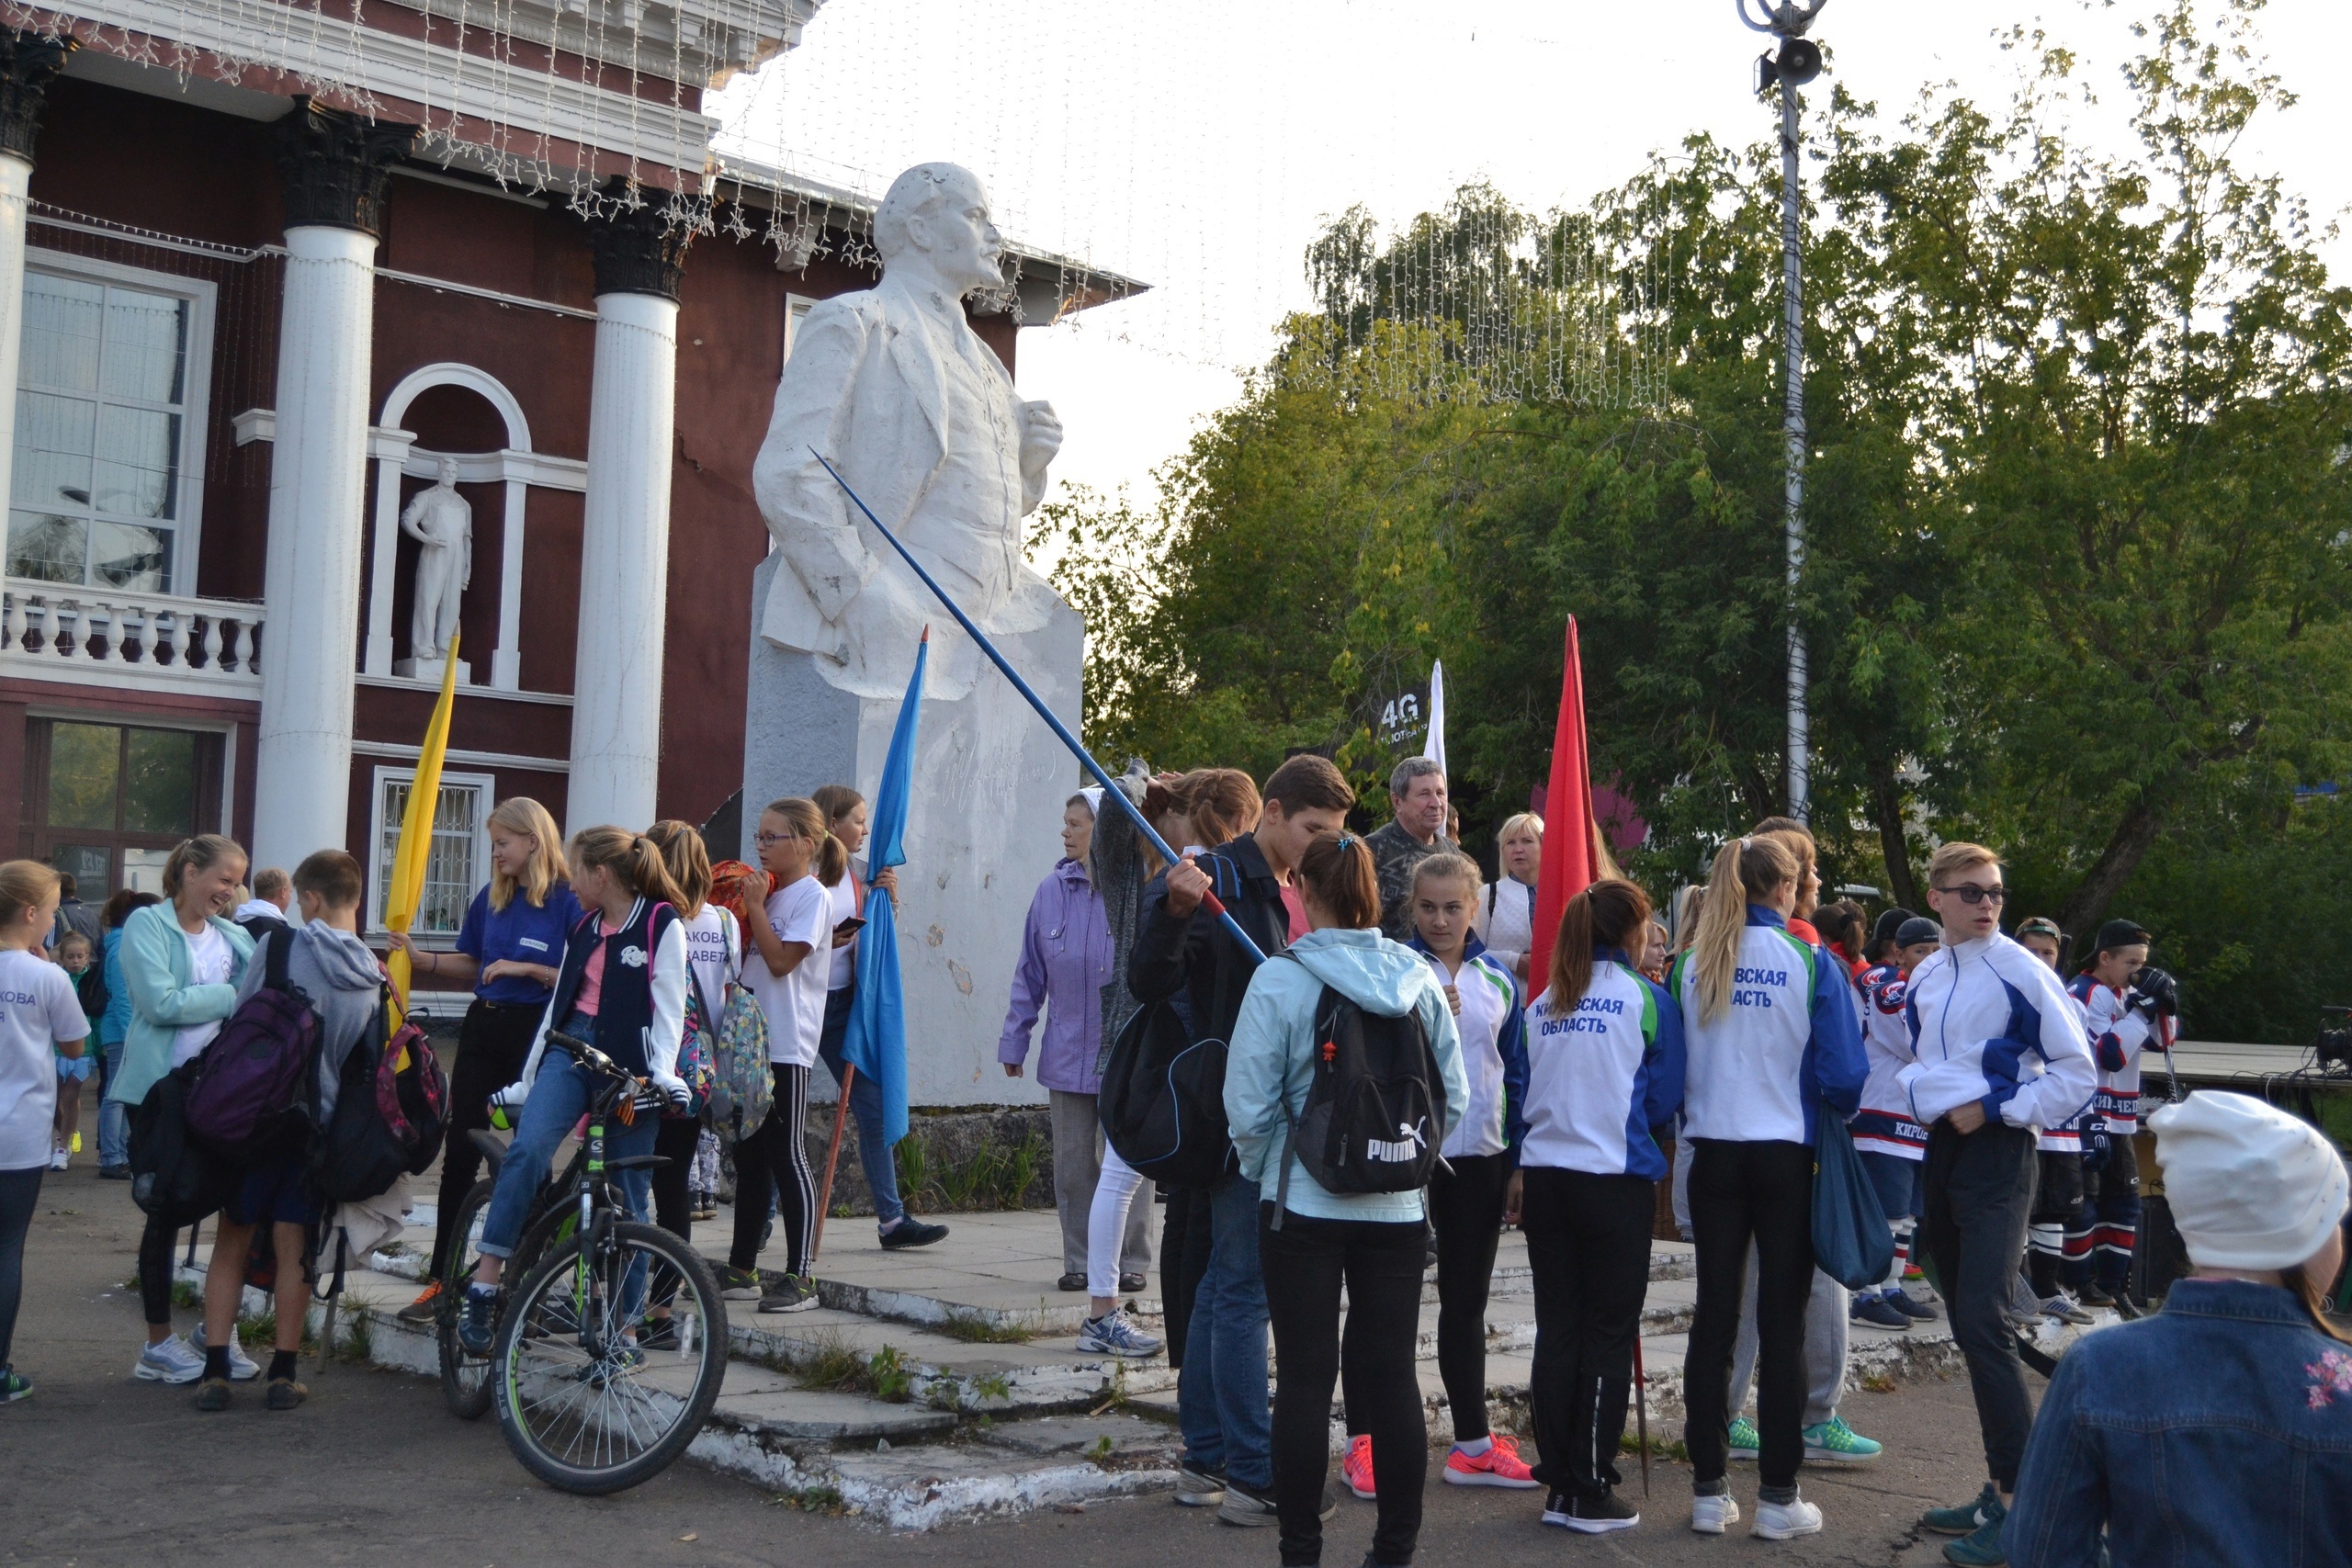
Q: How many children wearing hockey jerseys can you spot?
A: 4